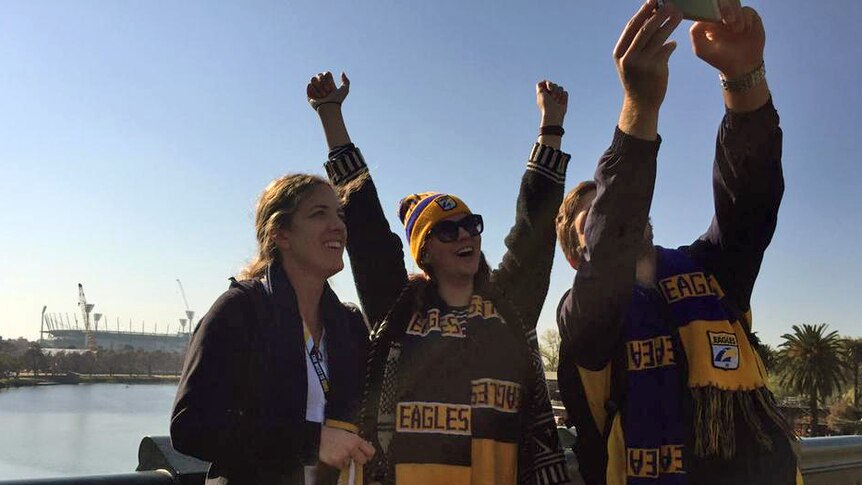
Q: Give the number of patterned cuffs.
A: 2